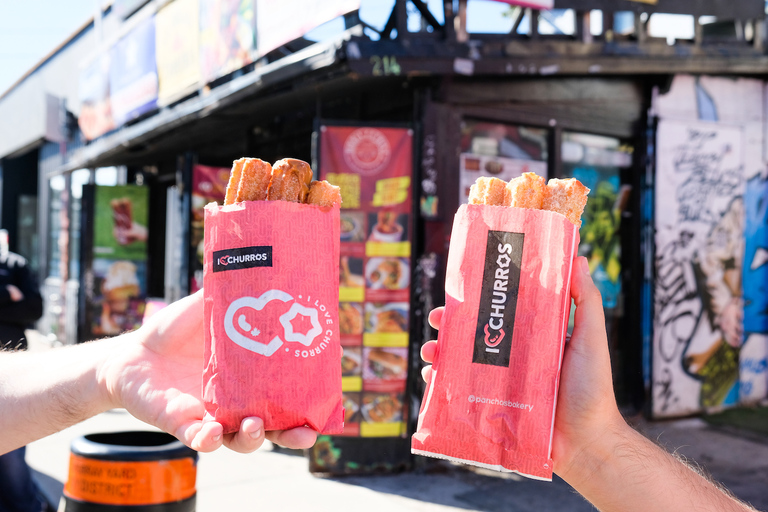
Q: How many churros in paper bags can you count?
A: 6